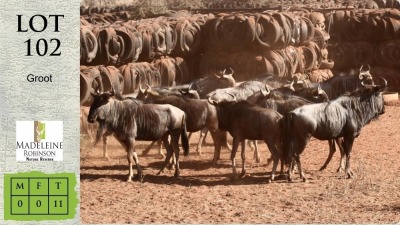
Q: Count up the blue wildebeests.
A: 11